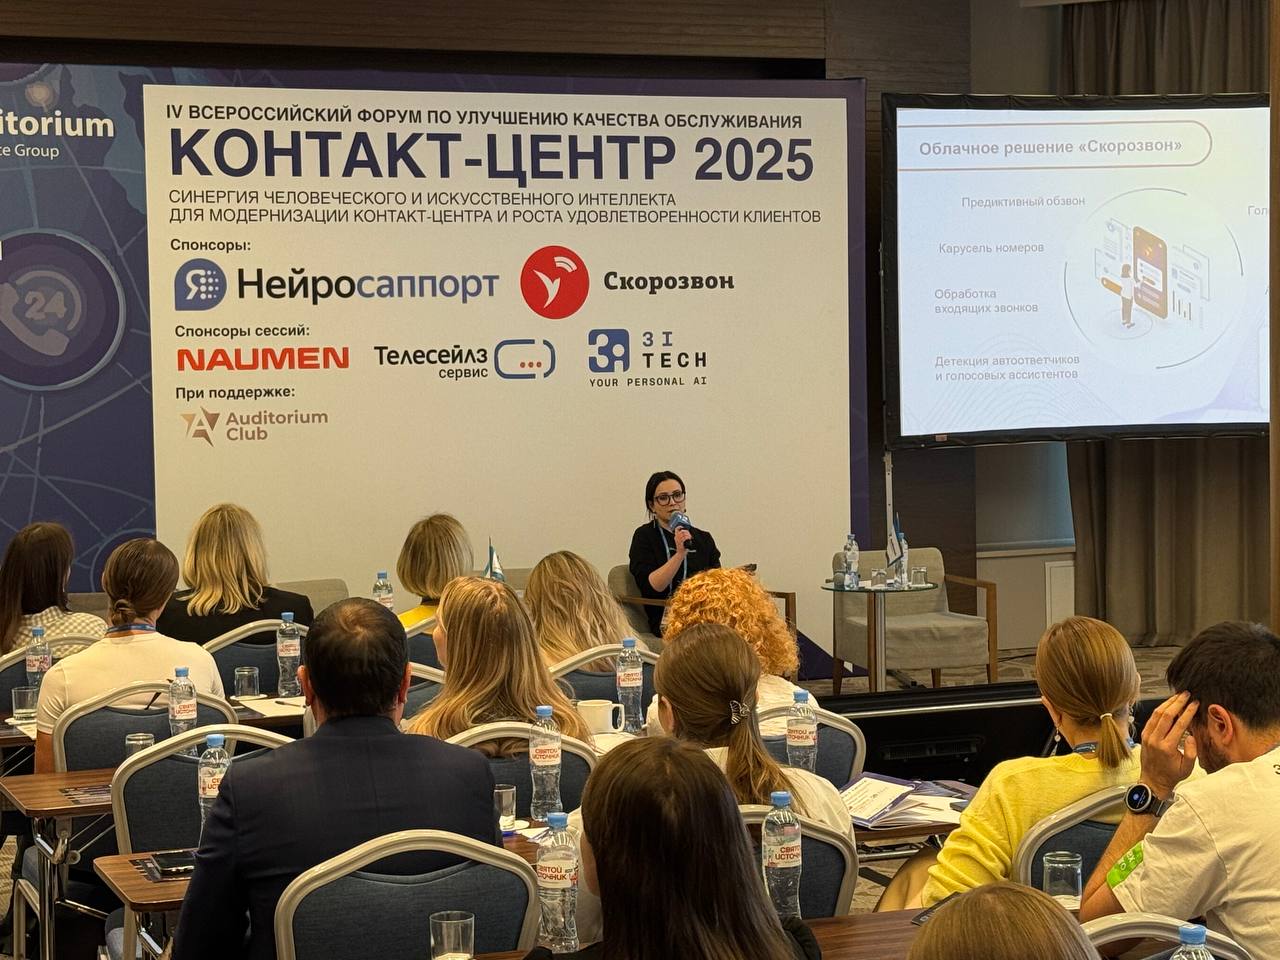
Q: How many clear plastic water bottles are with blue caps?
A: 13